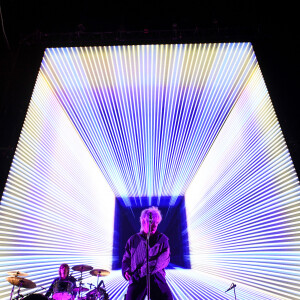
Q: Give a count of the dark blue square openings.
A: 1